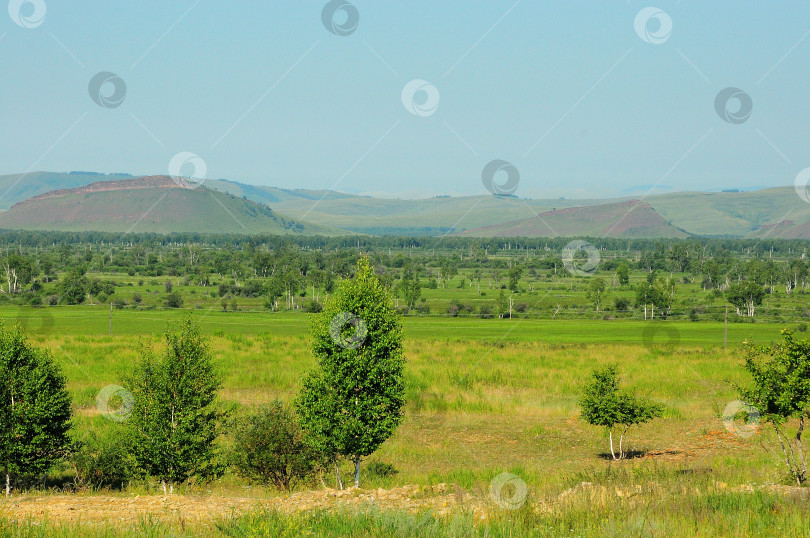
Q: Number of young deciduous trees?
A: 5